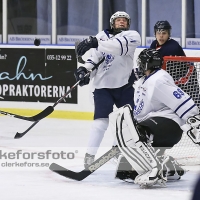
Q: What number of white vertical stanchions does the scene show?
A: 5